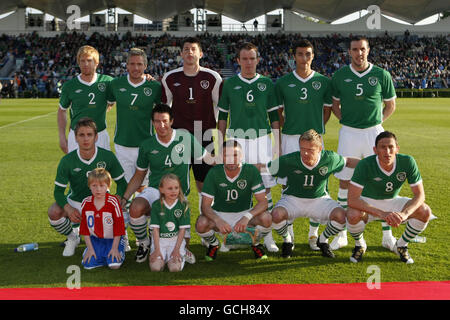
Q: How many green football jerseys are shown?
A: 11